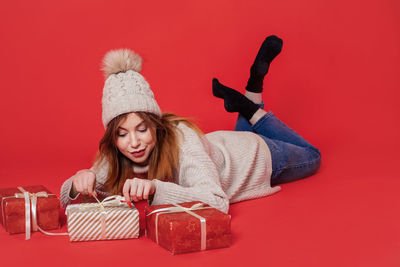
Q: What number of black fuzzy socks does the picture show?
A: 2